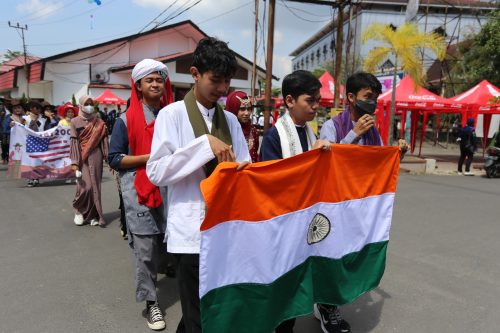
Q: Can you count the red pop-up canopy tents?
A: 4